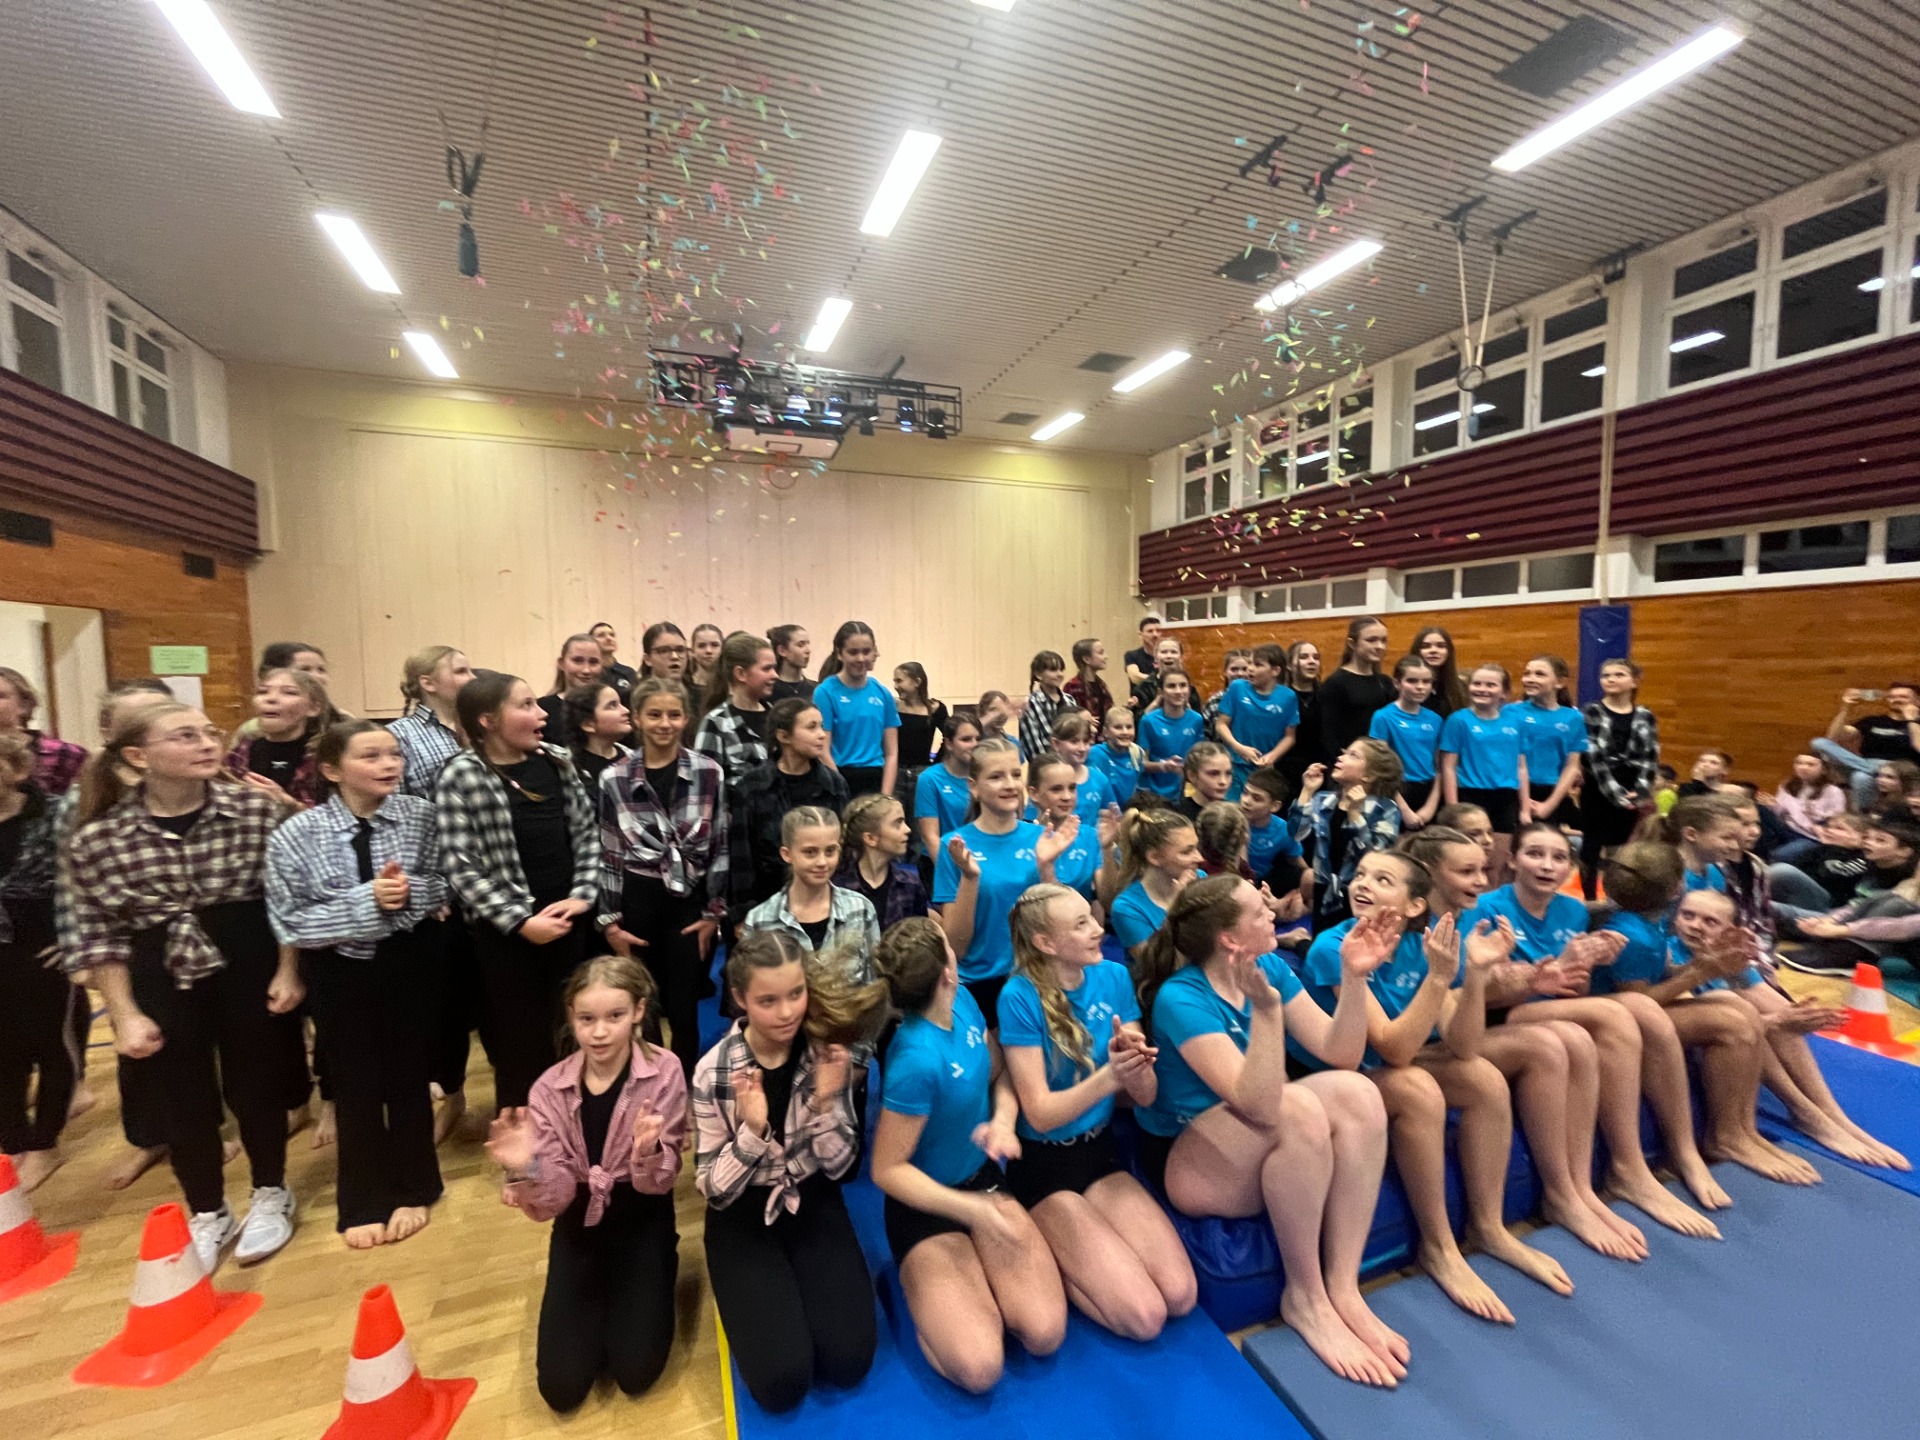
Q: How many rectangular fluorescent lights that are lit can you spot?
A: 10